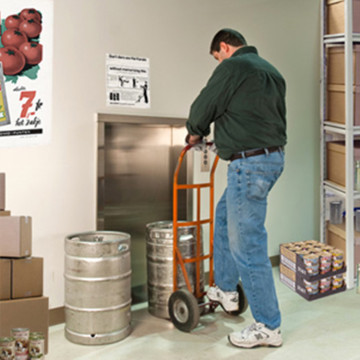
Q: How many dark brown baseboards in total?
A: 2